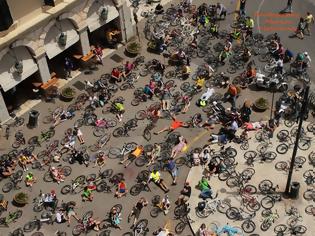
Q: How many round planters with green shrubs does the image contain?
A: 4